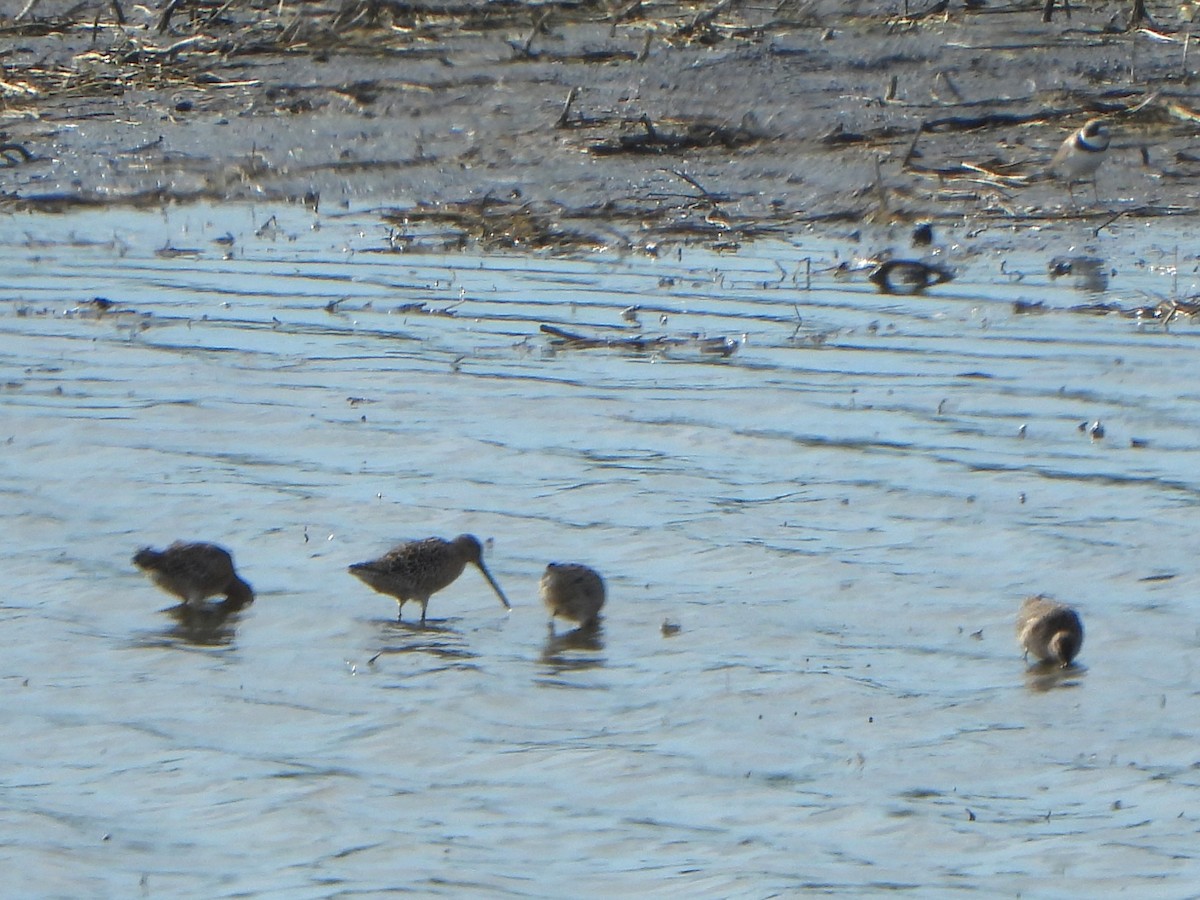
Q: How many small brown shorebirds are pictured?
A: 4